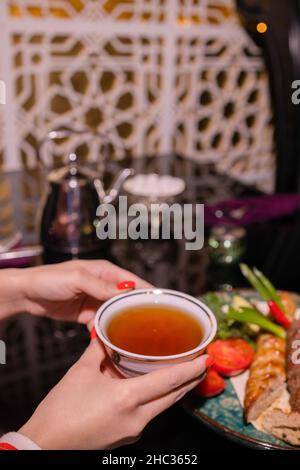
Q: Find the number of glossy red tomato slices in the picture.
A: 2